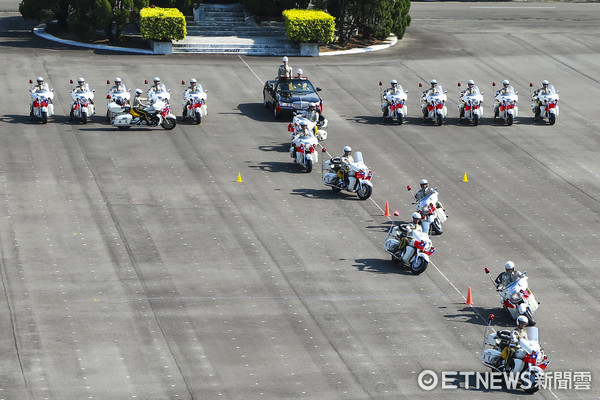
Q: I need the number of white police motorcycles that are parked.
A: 10